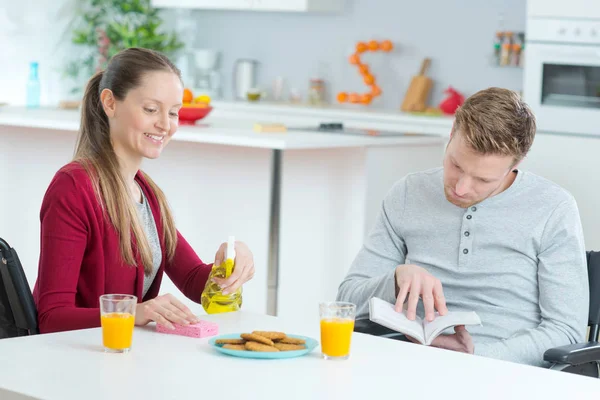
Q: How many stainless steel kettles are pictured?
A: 1